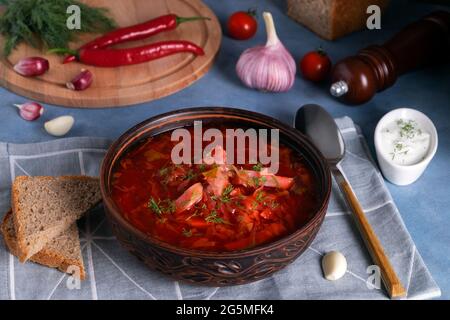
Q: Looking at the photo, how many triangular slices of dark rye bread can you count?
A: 2